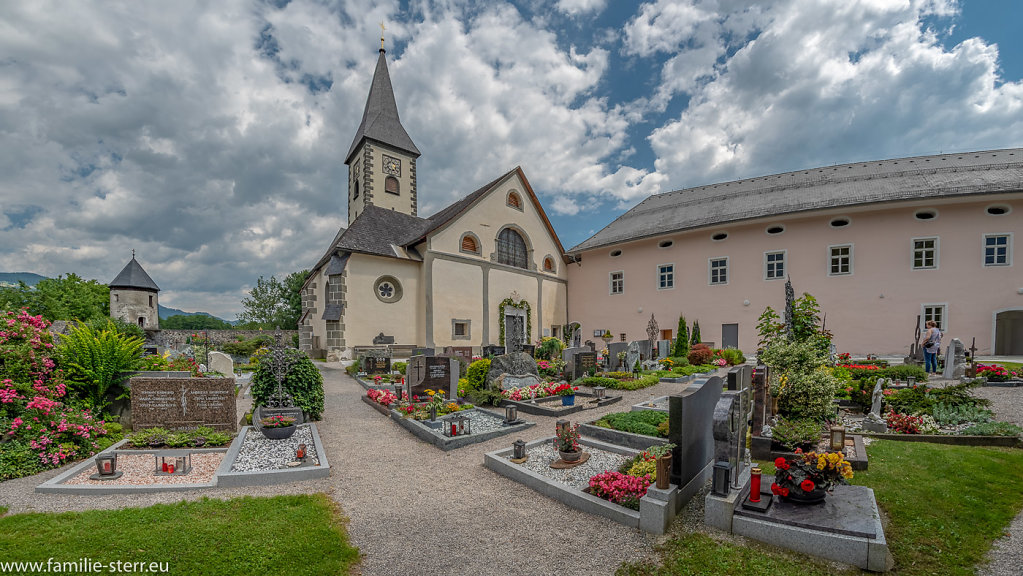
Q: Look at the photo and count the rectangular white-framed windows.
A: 8